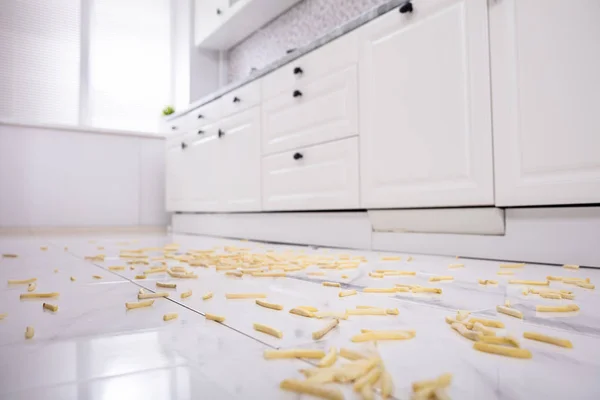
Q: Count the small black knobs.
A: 11